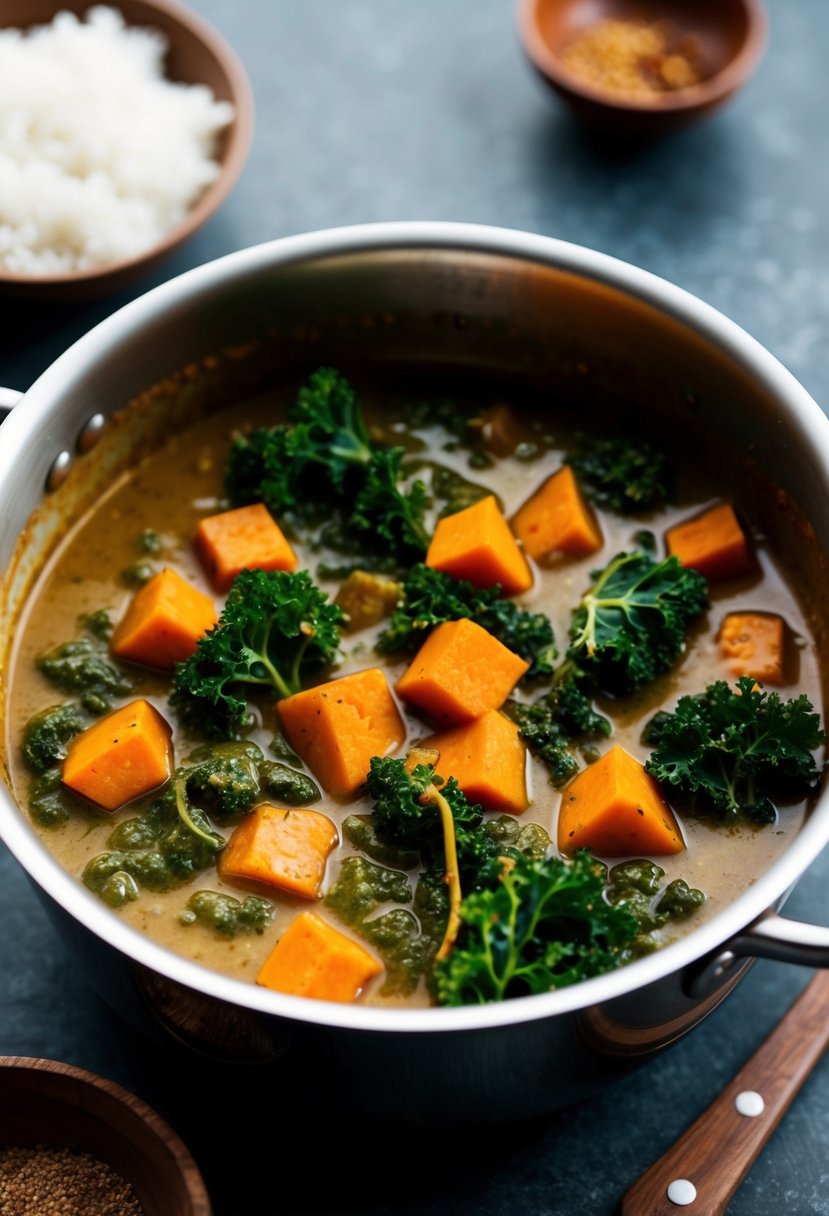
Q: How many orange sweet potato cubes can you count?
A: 13